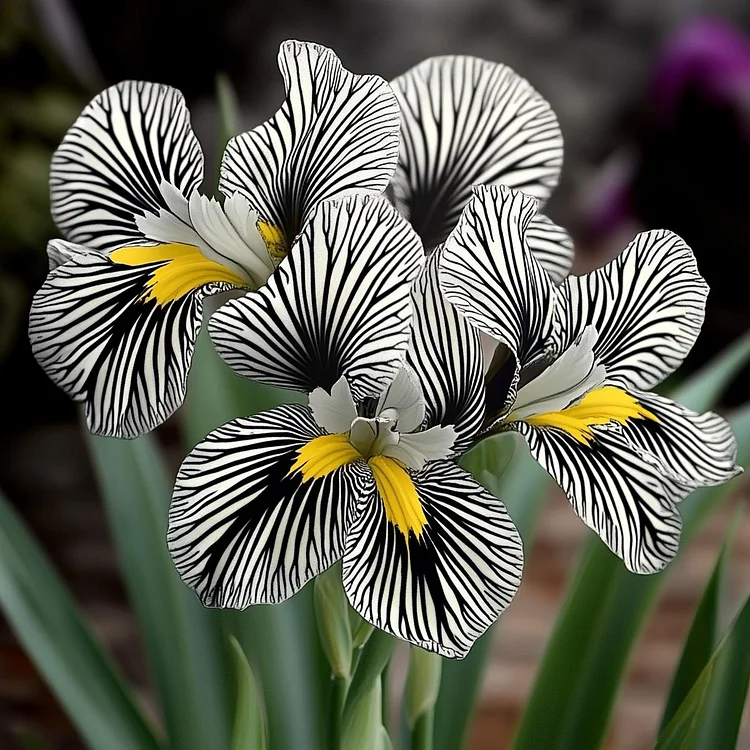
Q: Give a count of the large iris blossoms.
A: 3